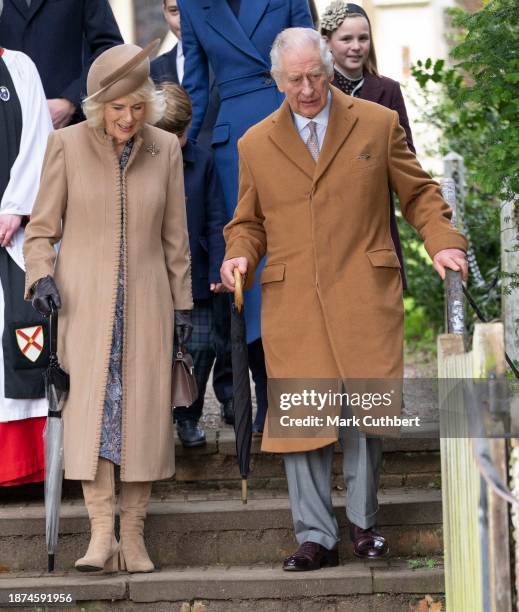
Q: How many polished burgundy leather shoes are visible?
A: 2